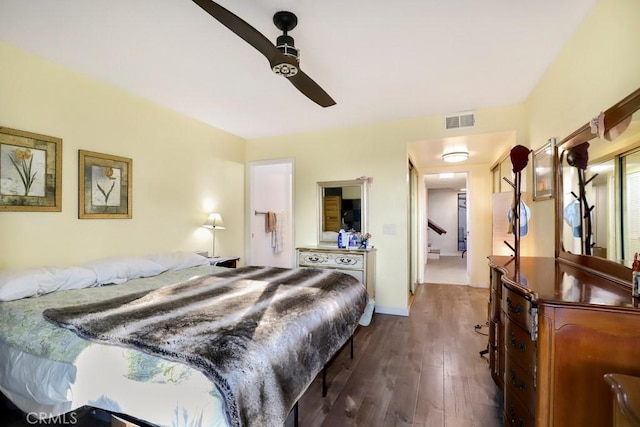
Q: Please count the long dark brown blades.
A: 2